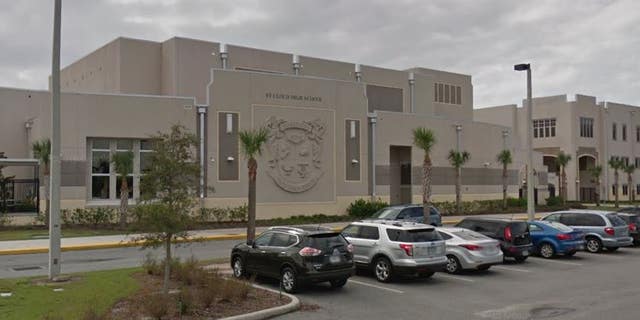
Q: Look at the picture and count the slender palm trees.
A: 10